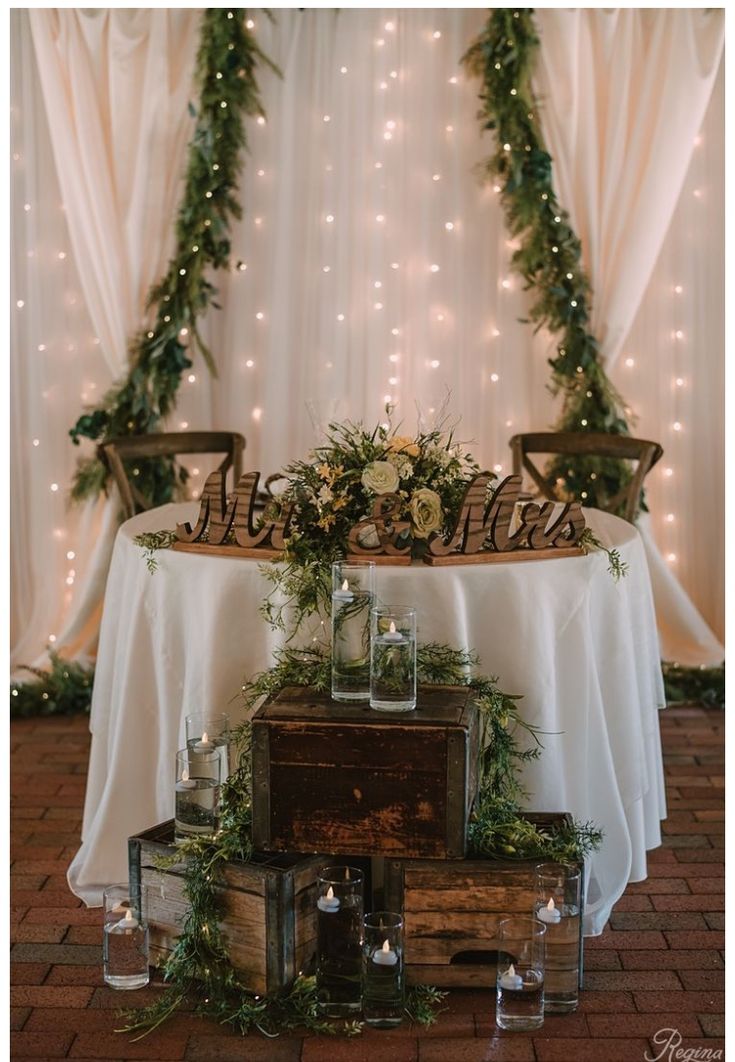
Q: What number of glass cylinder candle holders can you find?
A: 9